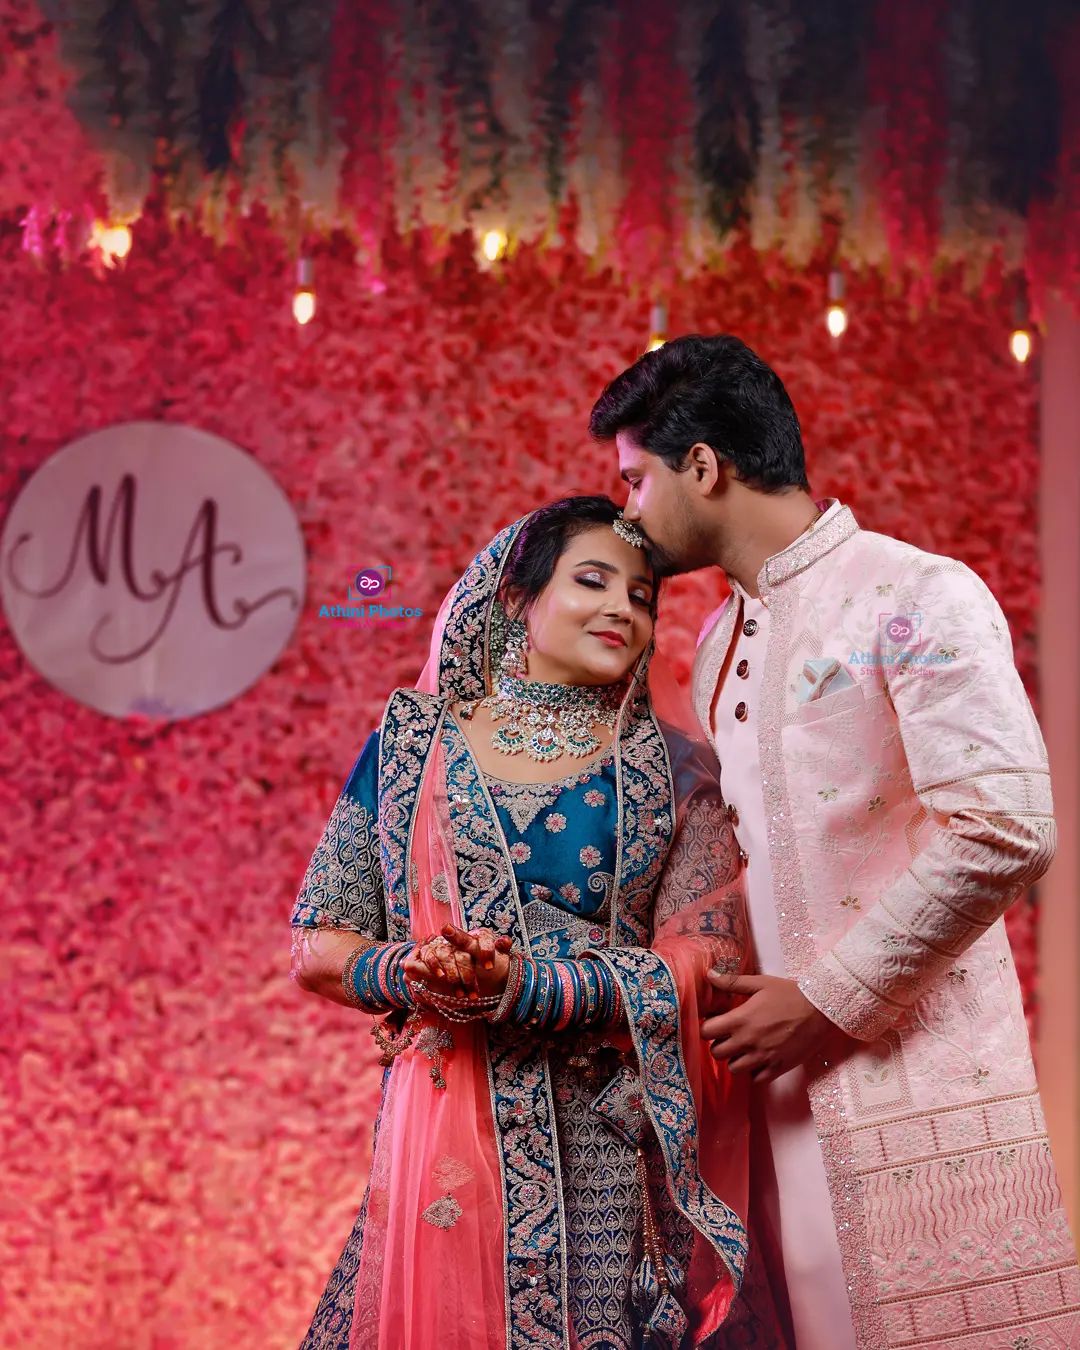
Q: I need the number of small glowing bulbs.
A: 6